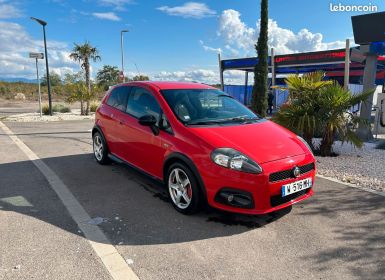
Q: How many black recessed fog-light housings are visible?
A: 1